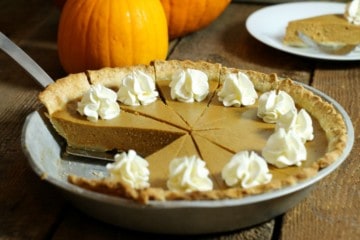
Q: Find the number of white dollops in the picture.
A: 11